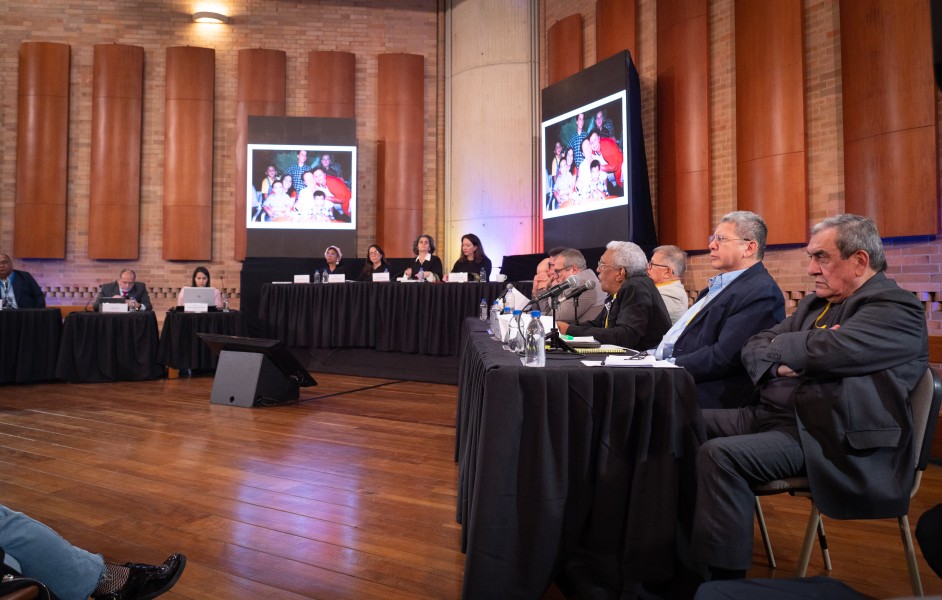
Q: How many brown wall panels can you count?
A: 11